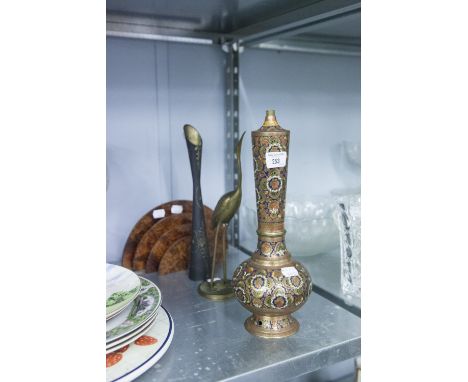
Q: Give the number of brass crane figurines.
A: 1